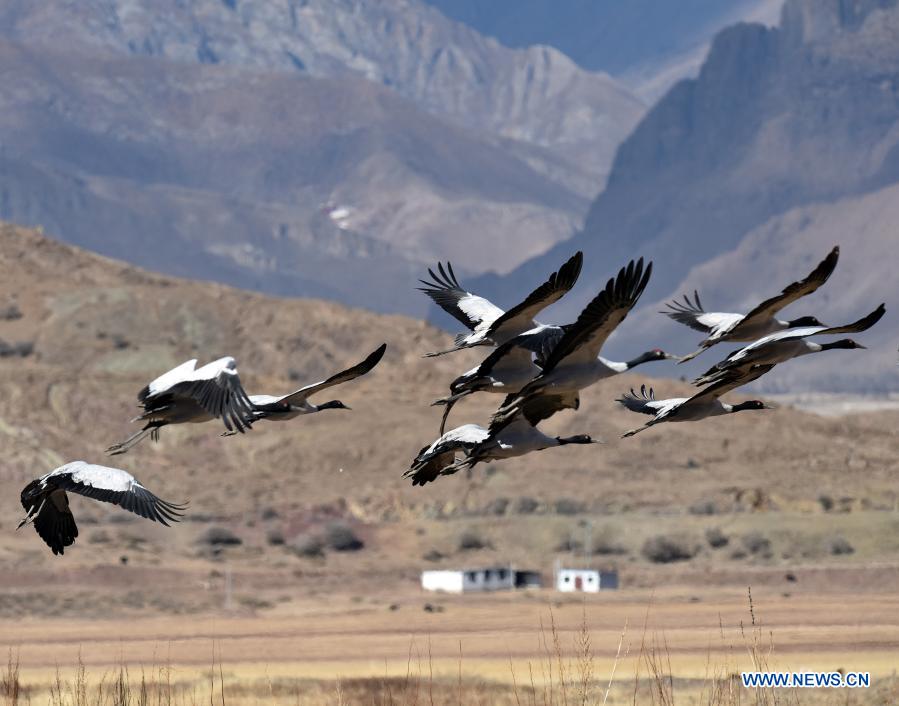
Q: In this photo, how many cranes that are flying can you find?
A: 11